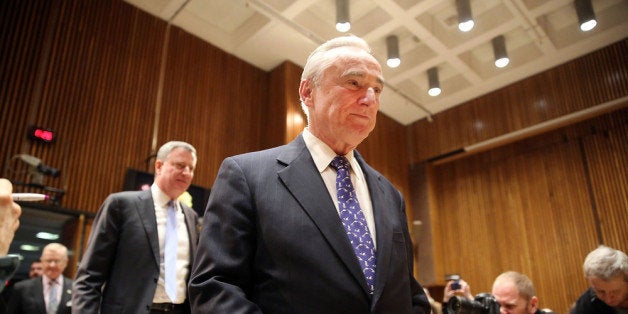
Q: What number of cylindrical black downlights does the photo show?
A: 6